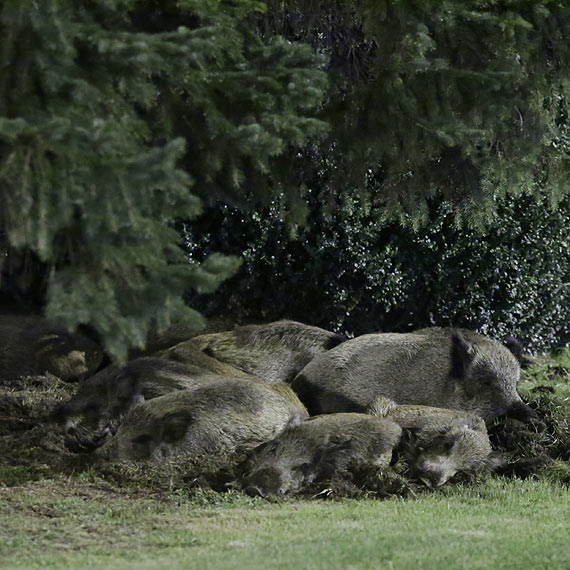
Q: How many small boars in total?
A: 2